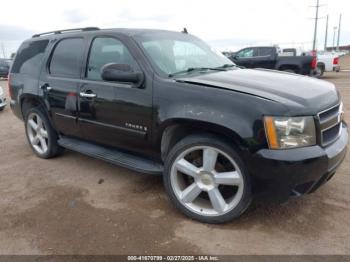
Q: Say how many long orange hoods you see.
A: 0